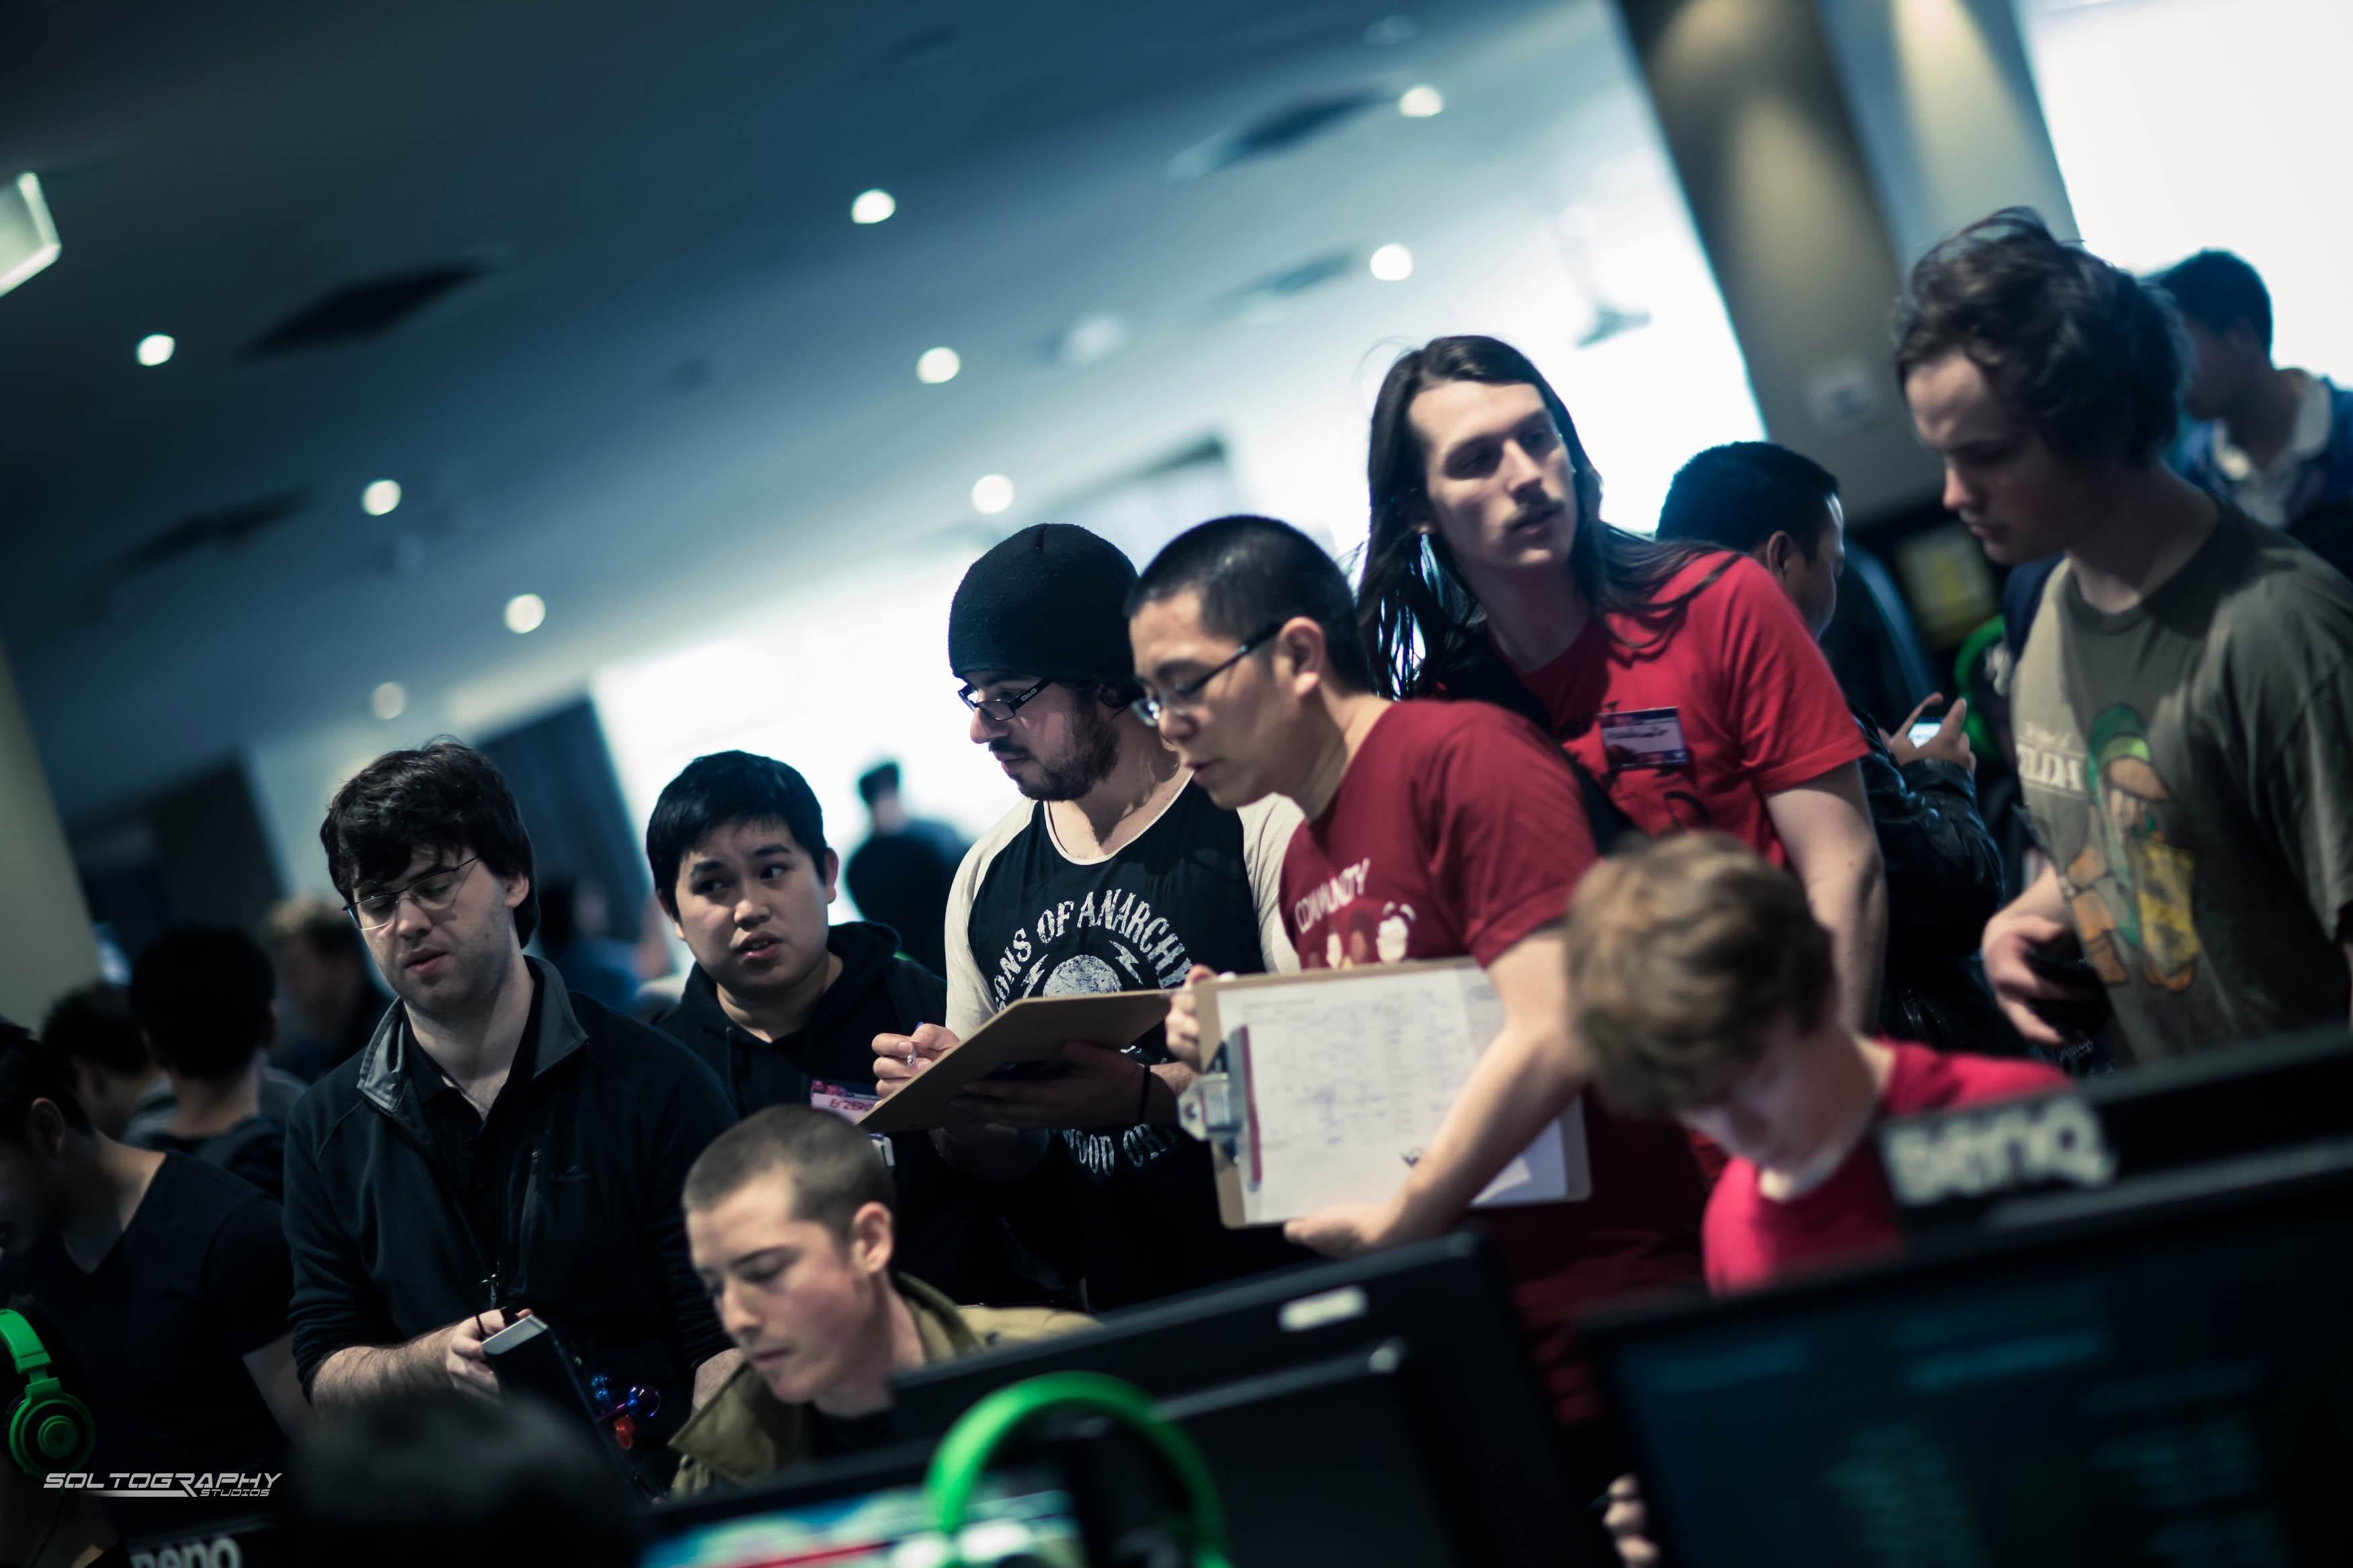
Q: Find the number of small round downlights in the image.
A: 9